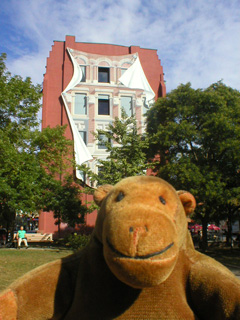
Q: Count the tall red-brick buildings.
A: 1